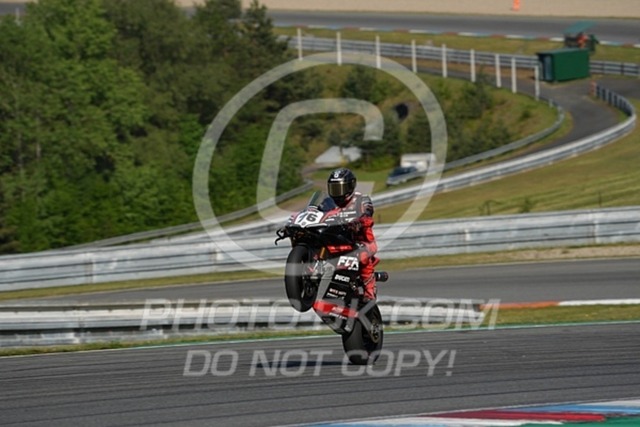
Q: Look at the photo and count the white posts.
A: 9